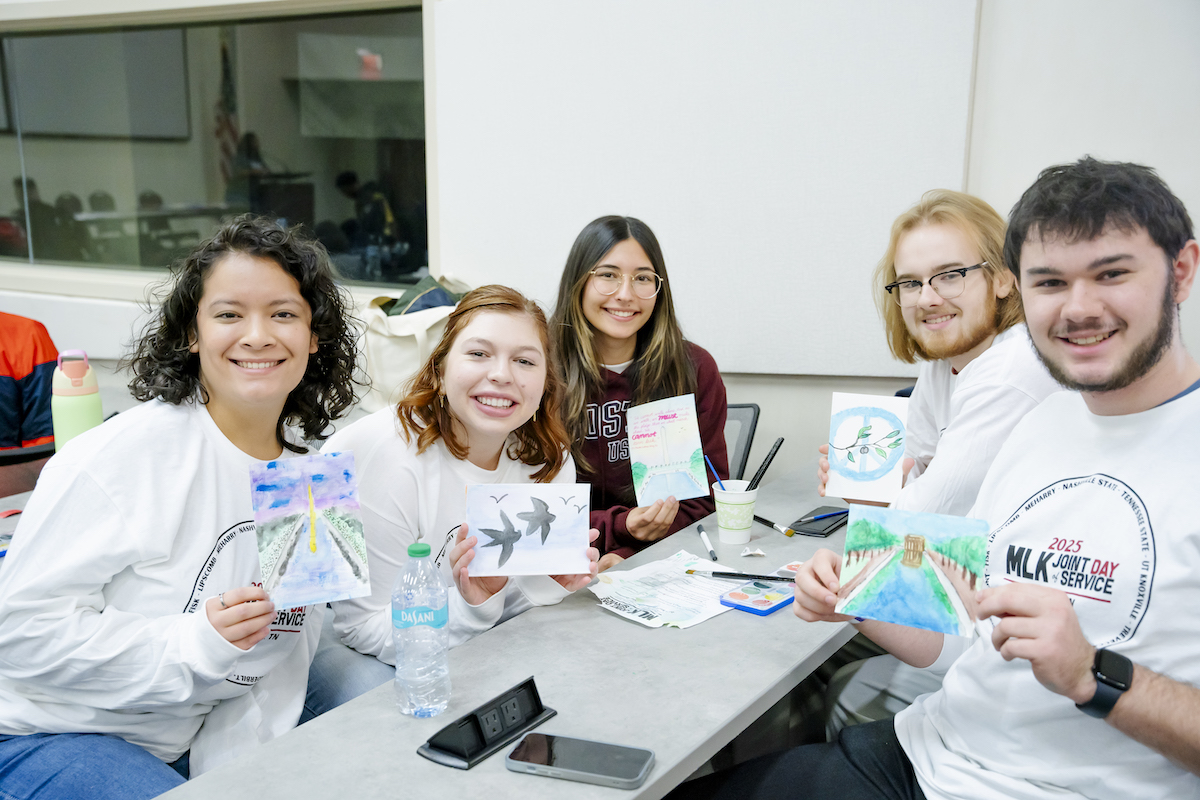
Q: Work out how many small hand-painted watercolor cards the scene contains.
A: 5